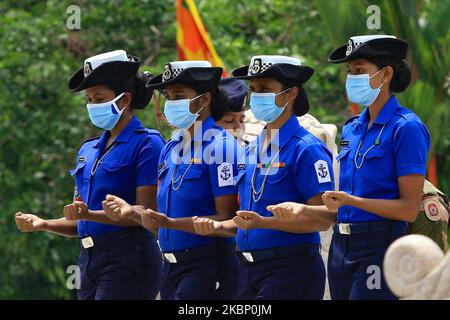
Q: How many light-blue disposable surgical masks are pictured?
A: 4